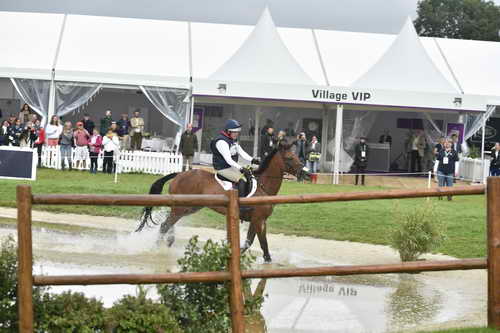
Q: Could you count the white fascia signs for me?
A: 1